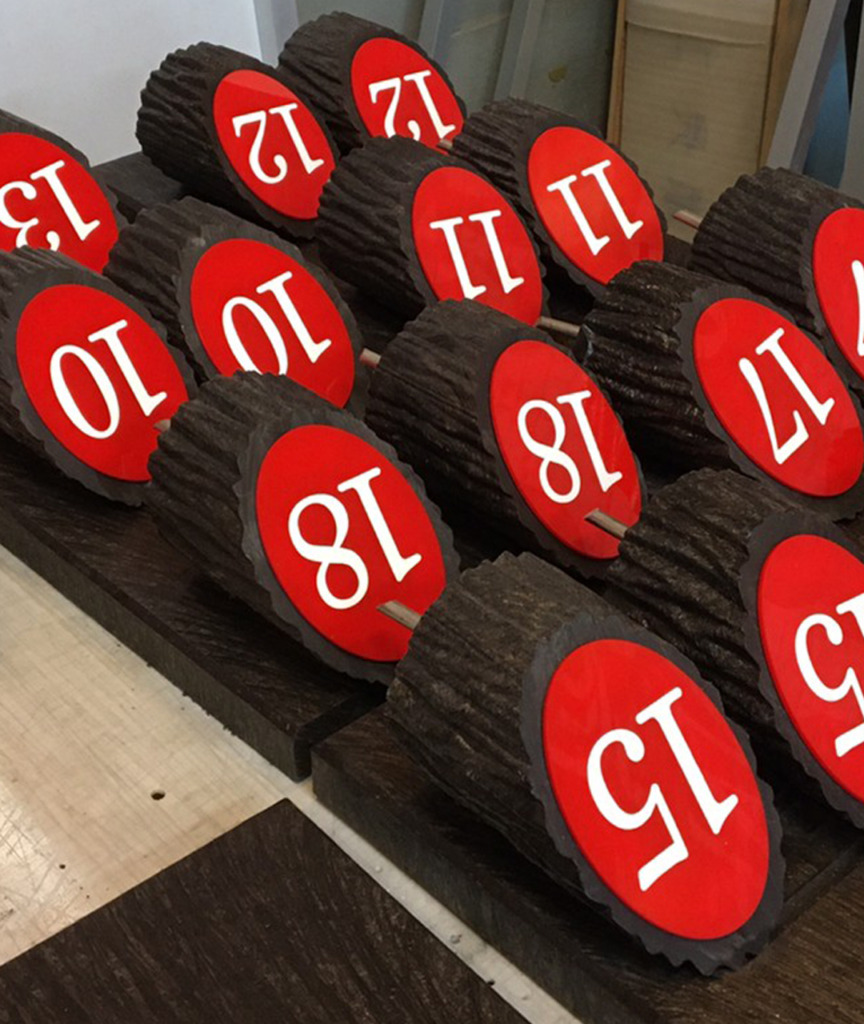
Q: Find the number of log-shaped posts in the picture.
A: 13